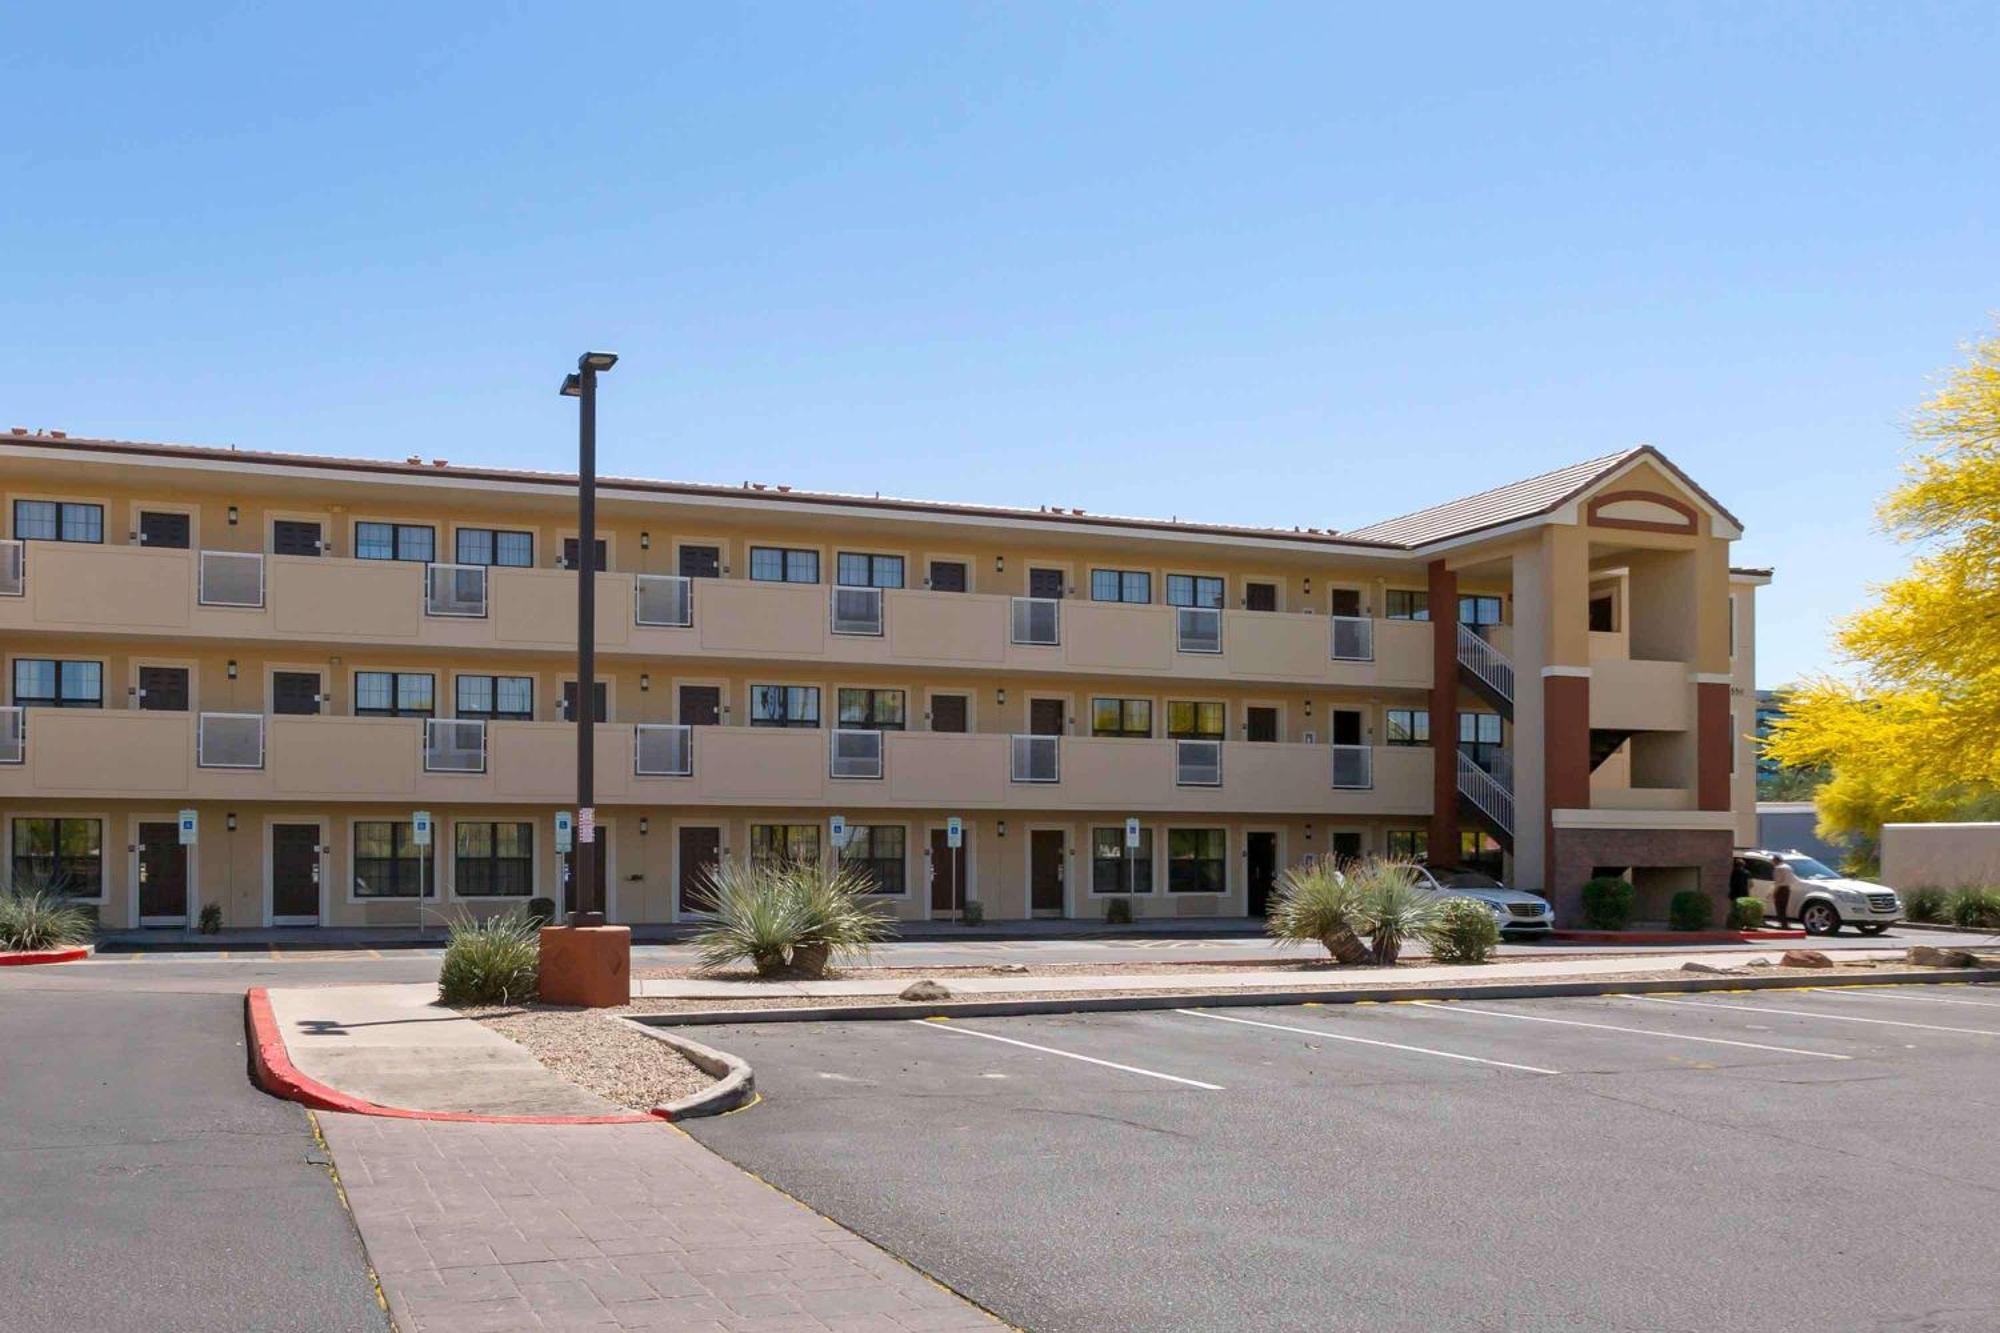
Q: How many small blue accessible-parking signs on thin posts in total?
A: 6